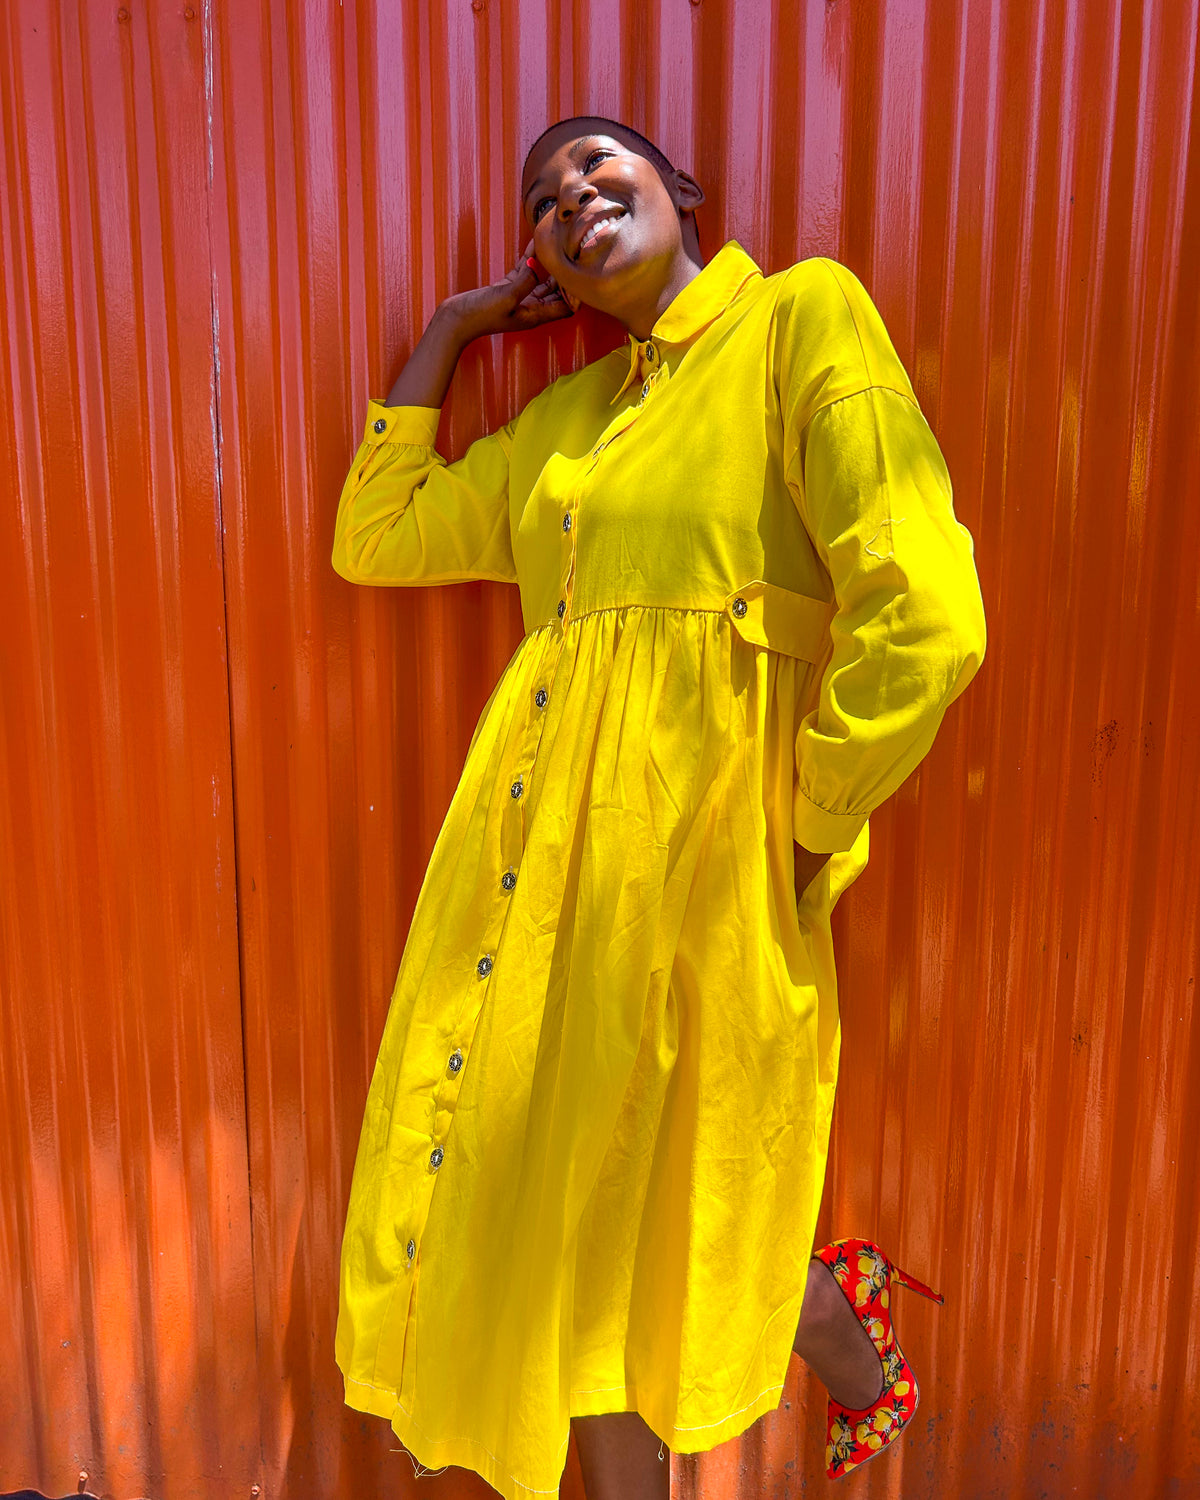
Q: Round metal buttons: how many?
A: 14